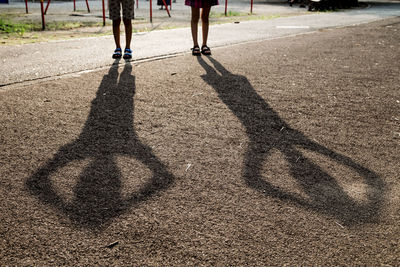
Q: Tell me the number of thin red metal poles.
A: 12